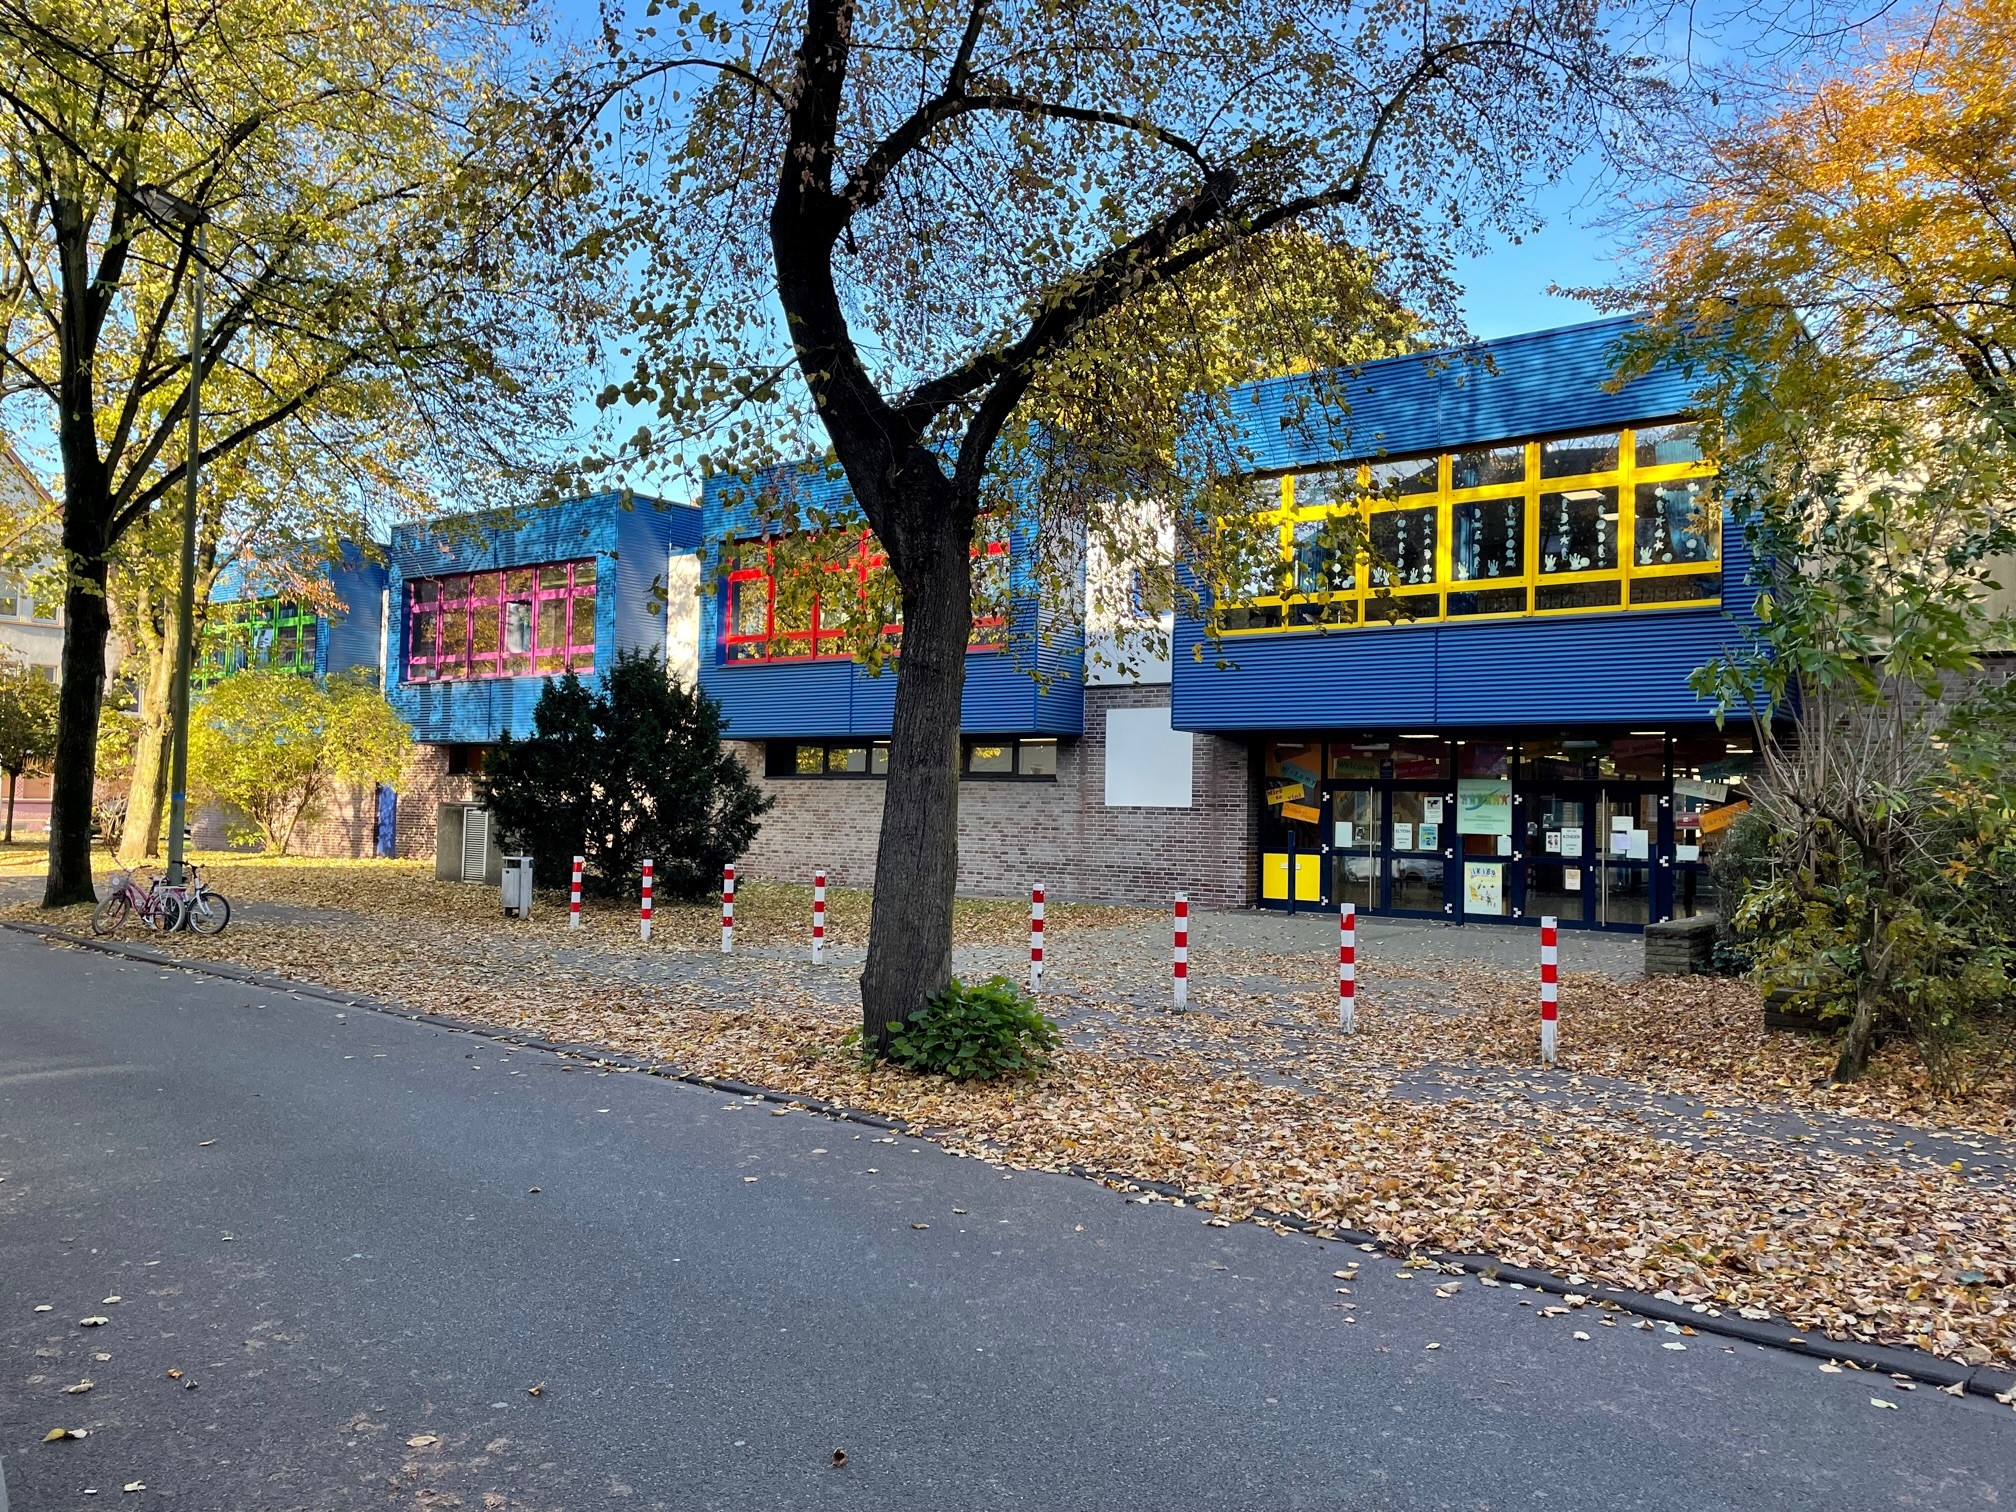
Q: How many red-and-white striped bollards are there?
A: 8